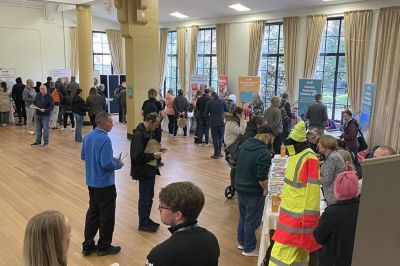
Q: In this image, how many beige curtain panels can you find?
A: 11